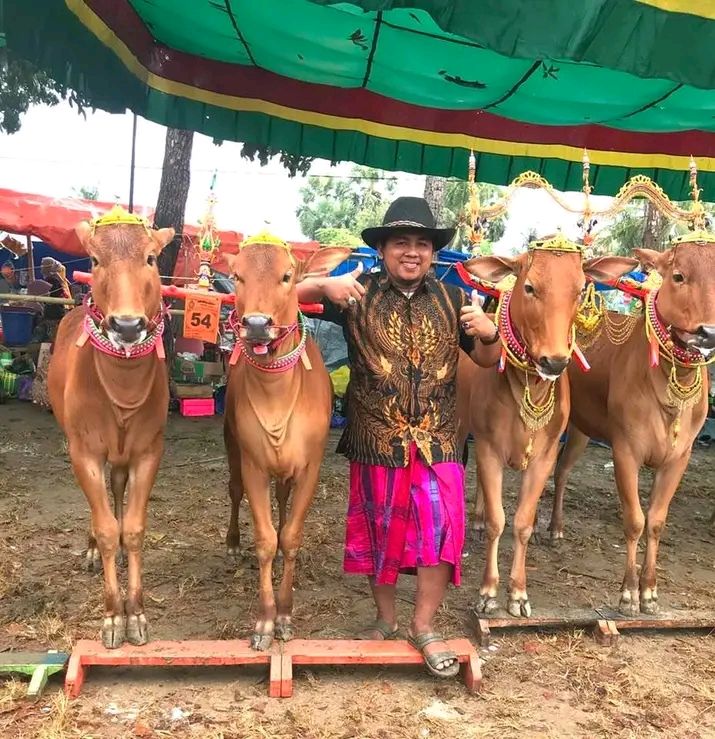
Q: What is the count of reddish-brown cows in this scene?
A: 4